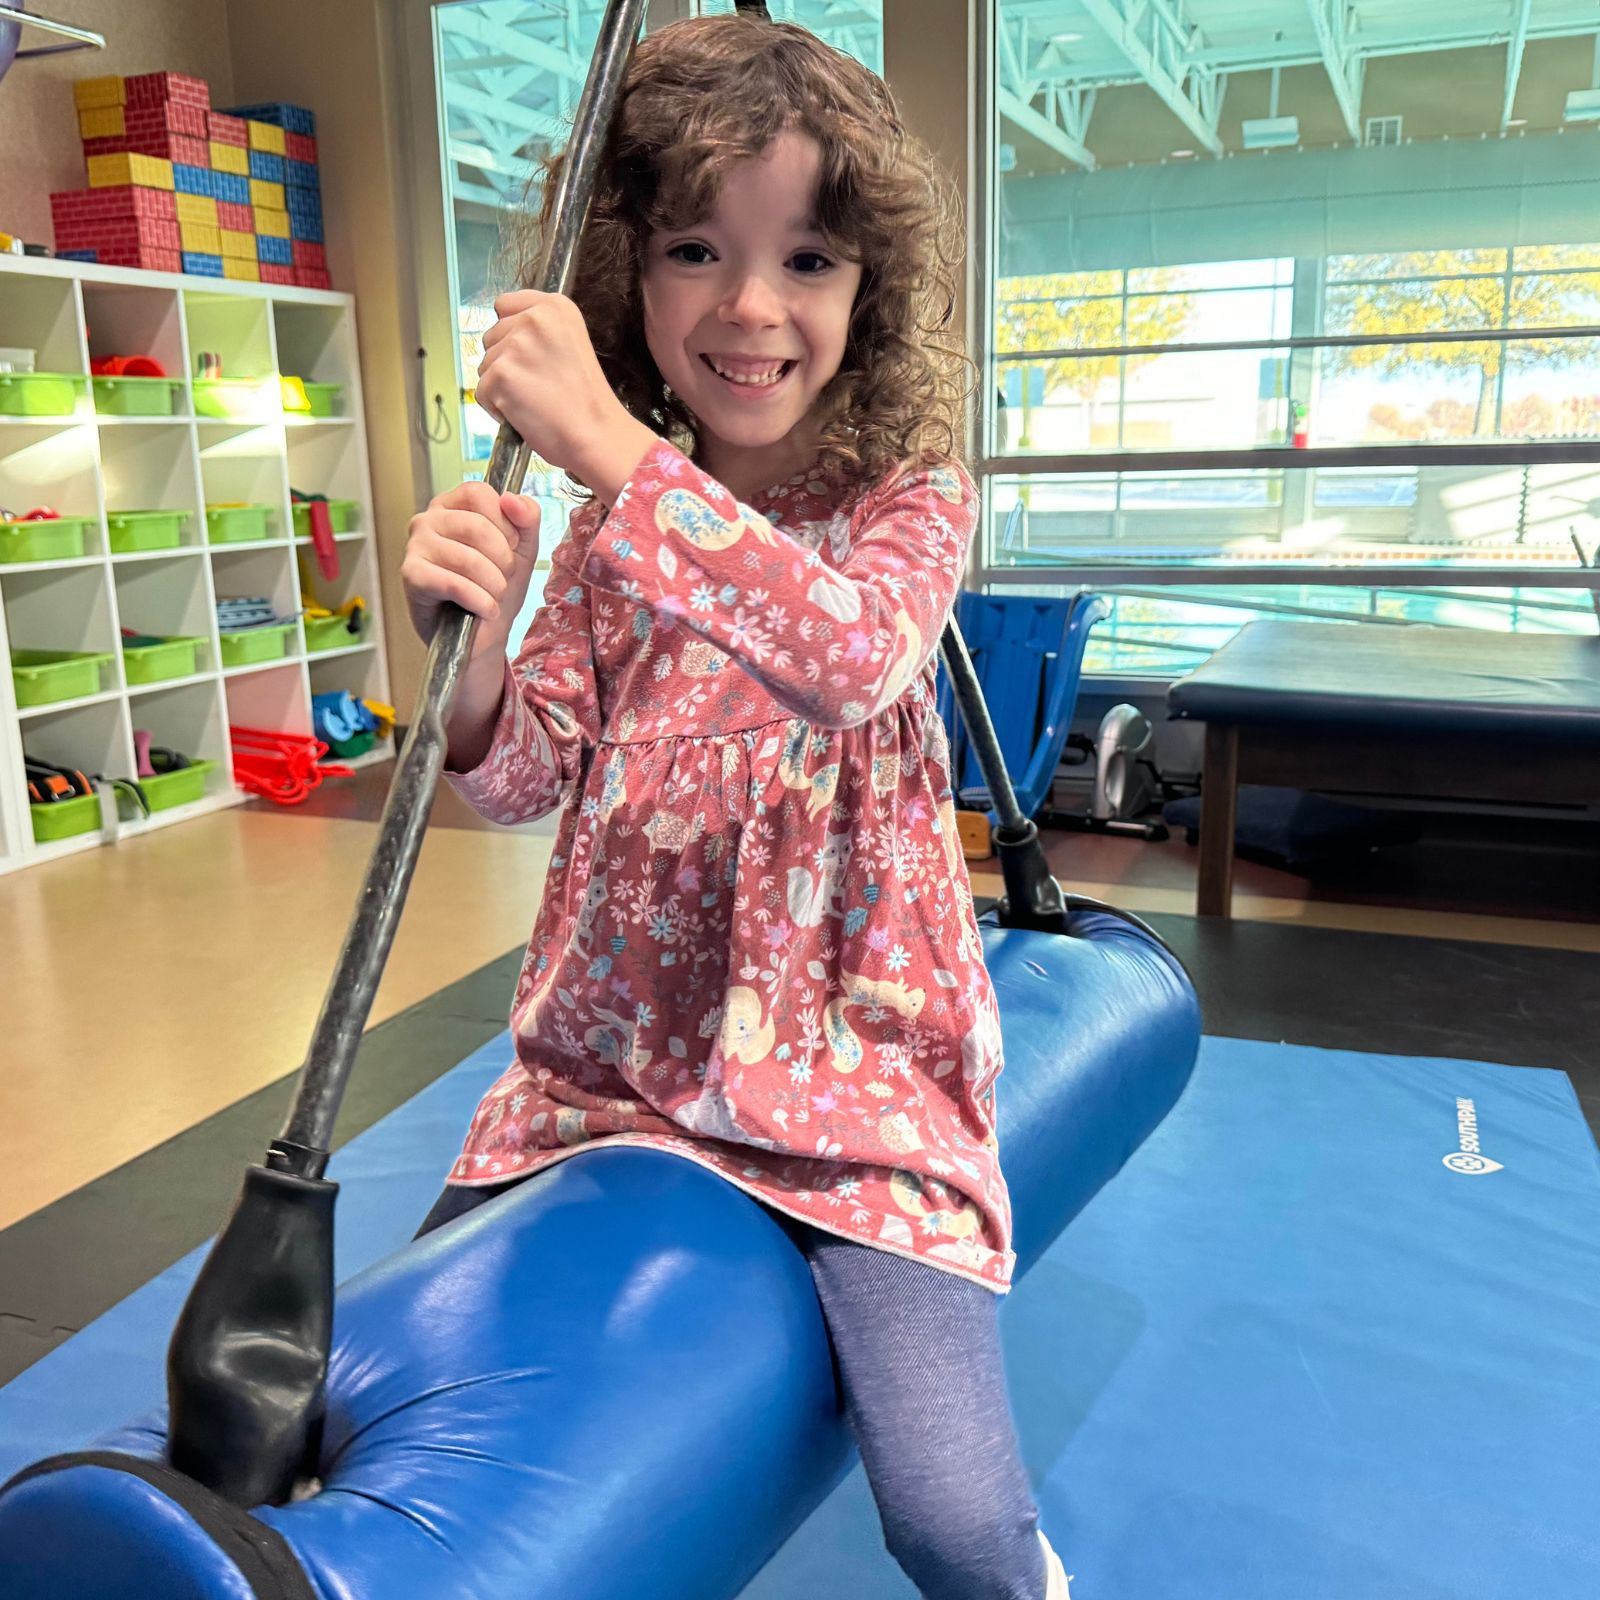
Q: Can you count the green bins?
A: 14